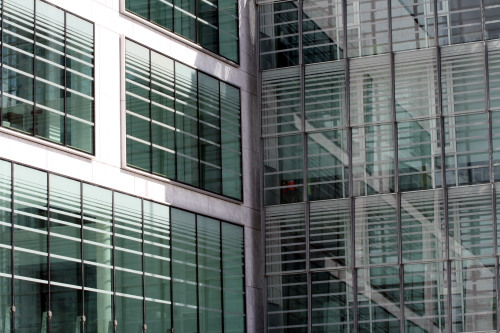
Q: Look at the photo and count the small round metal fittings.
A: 6